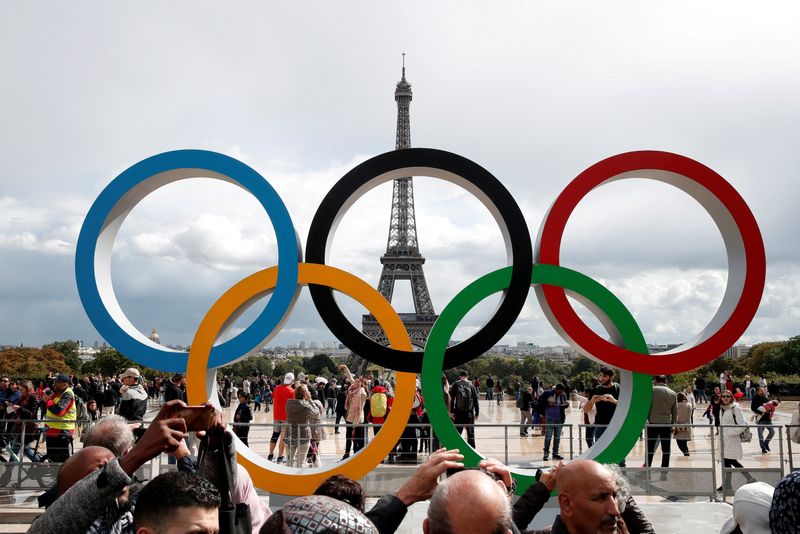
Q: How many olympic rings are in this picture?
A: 5